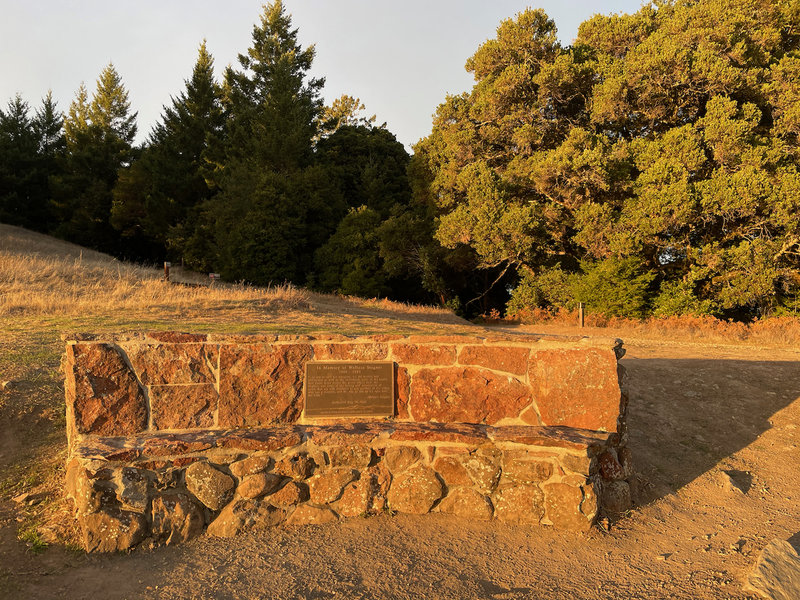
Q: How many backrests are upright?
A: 1